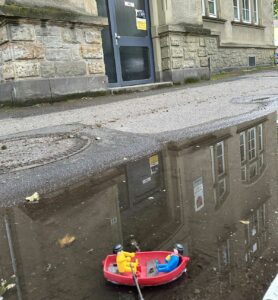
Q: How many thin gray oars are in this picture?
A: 2